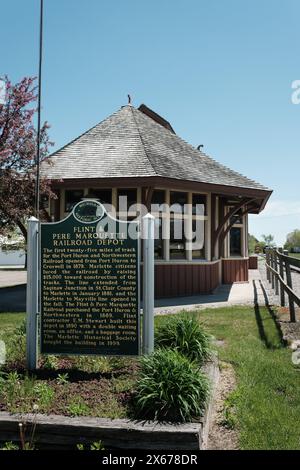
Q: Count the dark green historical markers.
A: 1